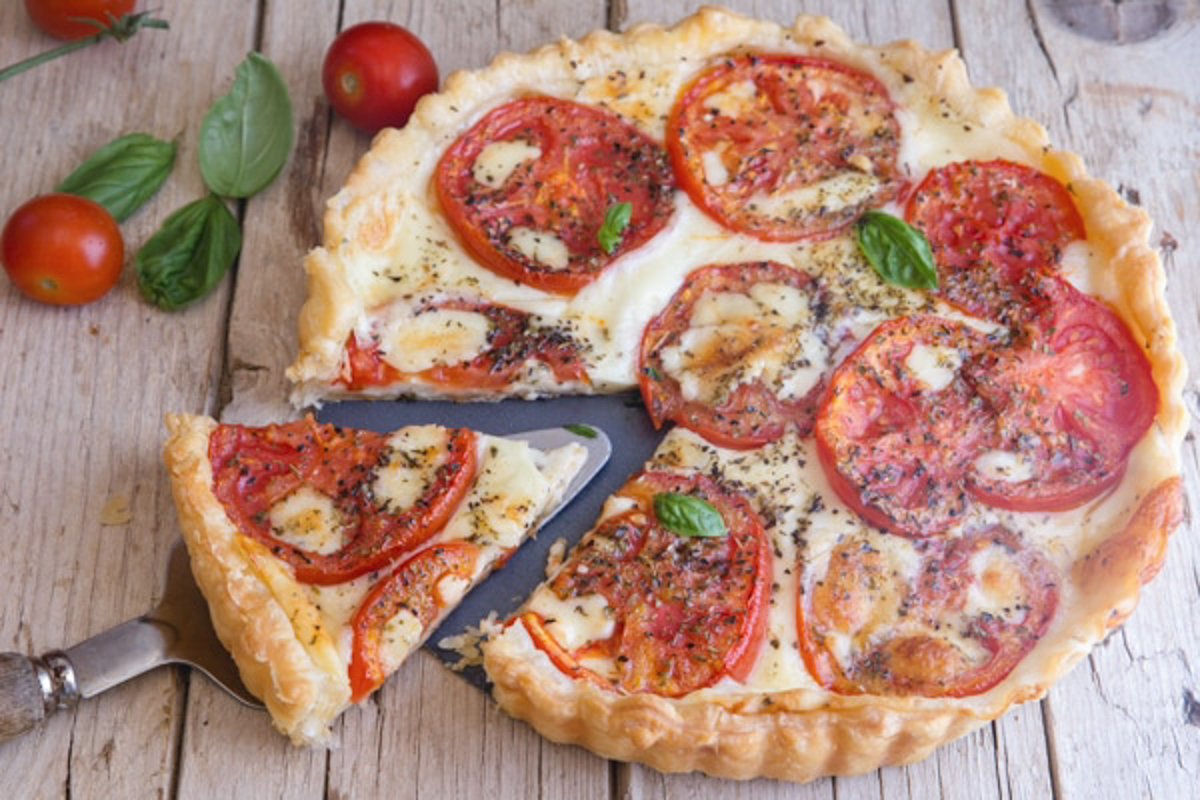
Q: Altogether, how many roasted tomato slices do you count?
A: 11